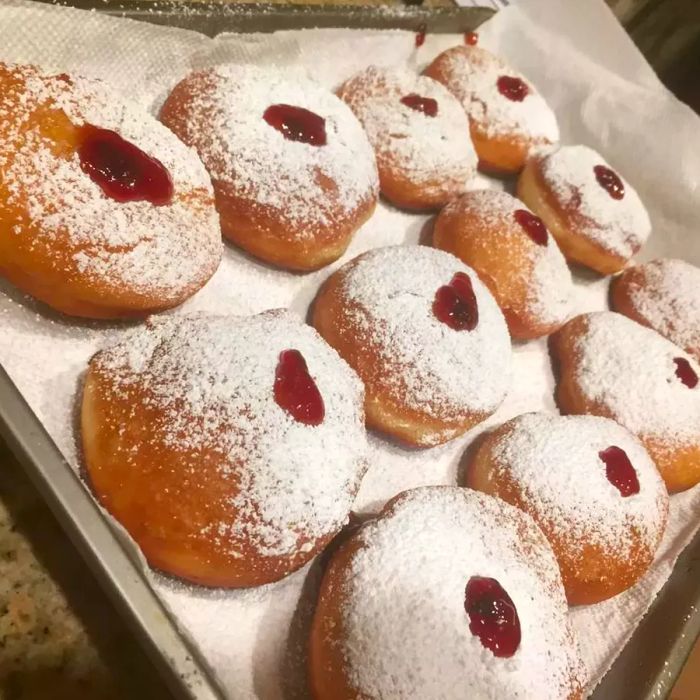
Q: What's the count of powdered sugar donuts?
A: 12